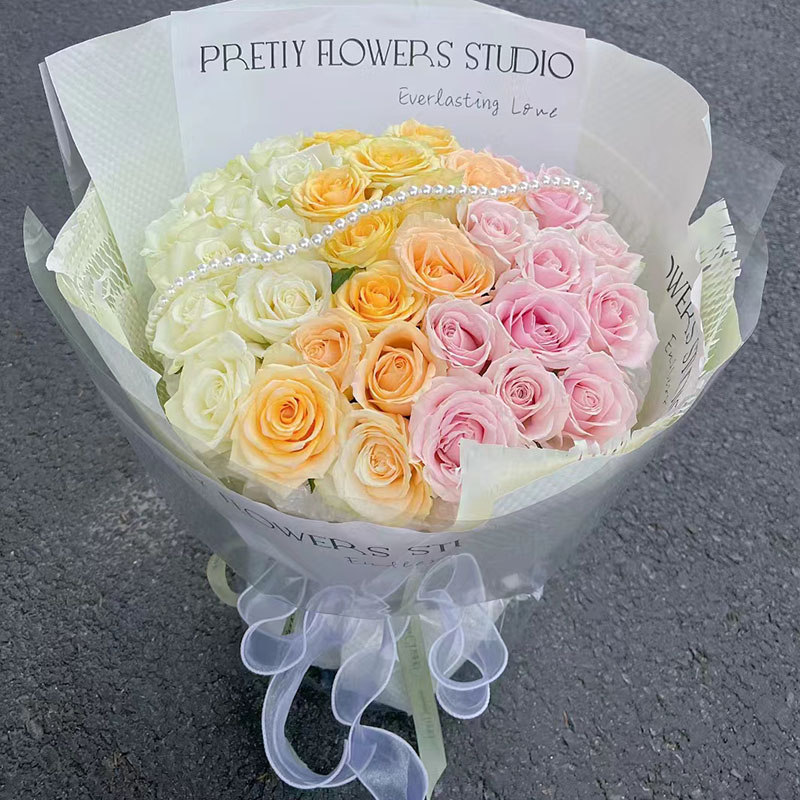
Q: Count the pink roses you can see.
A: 10